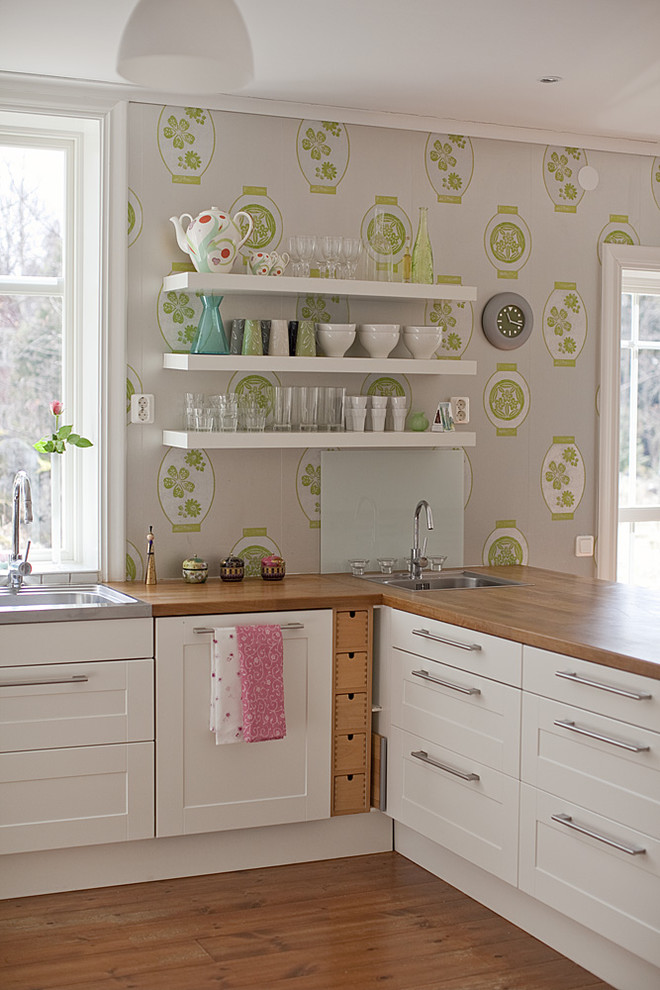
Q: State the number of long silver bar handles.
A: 8